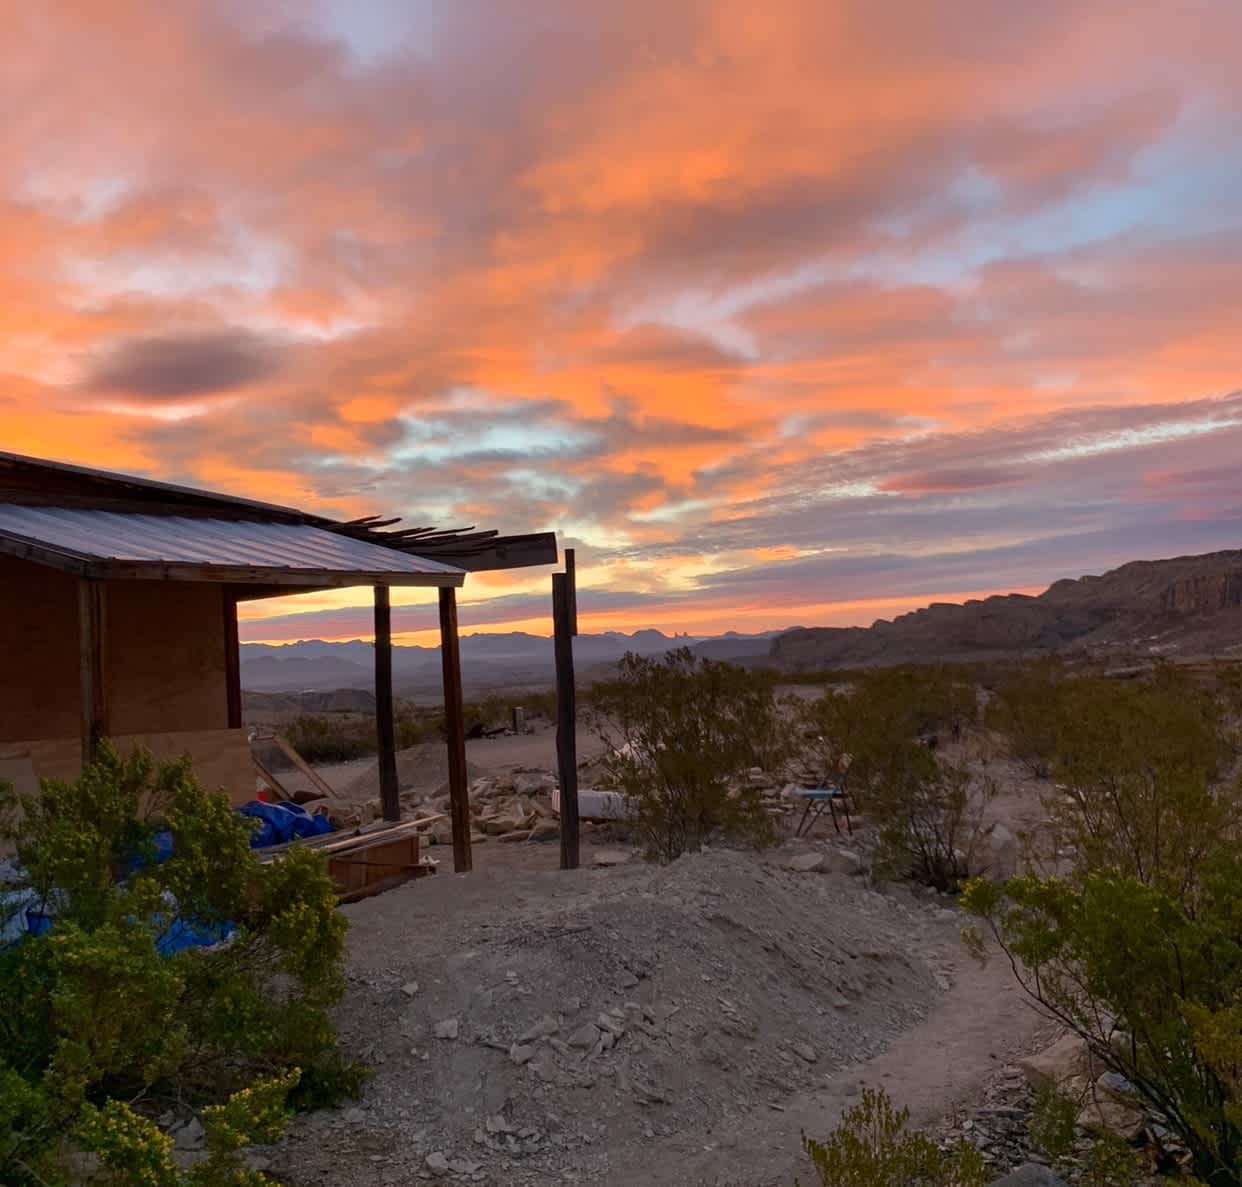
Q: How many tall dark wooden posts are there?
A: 3